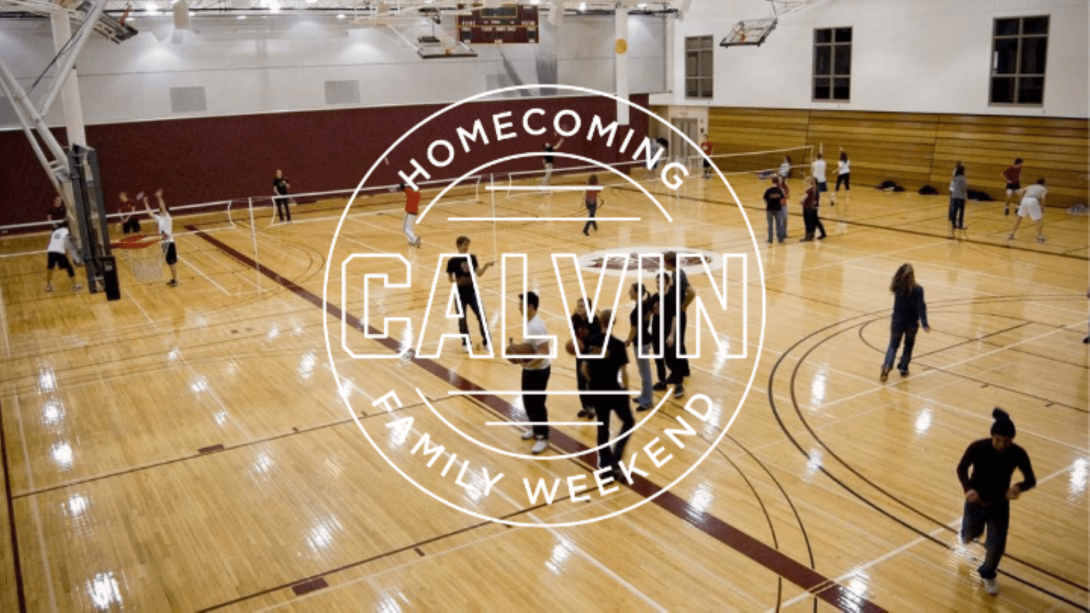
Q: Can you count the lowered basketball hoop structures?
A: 1